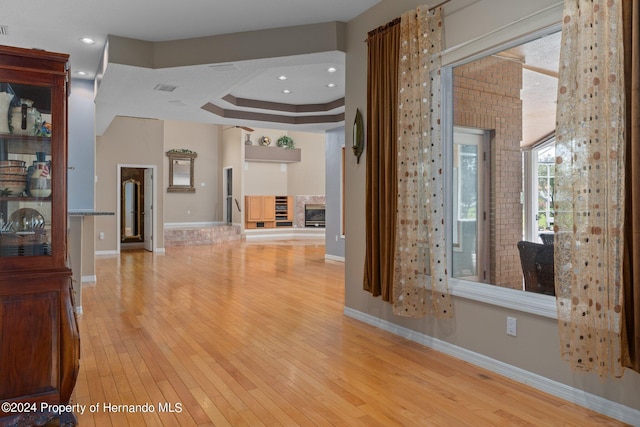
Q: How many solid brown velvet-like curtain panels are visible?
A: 2